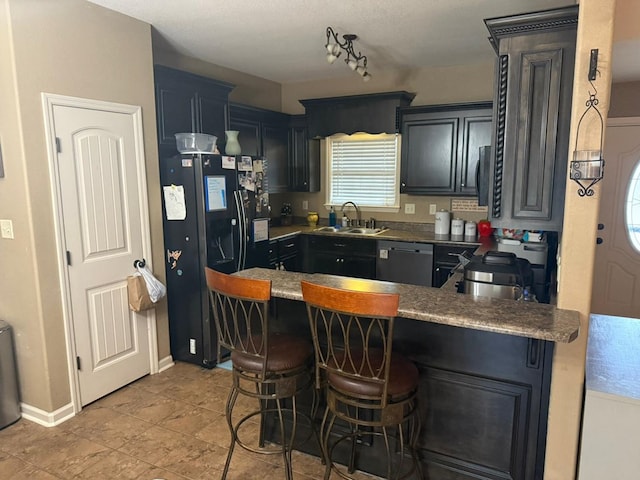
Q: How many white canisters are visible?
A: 3